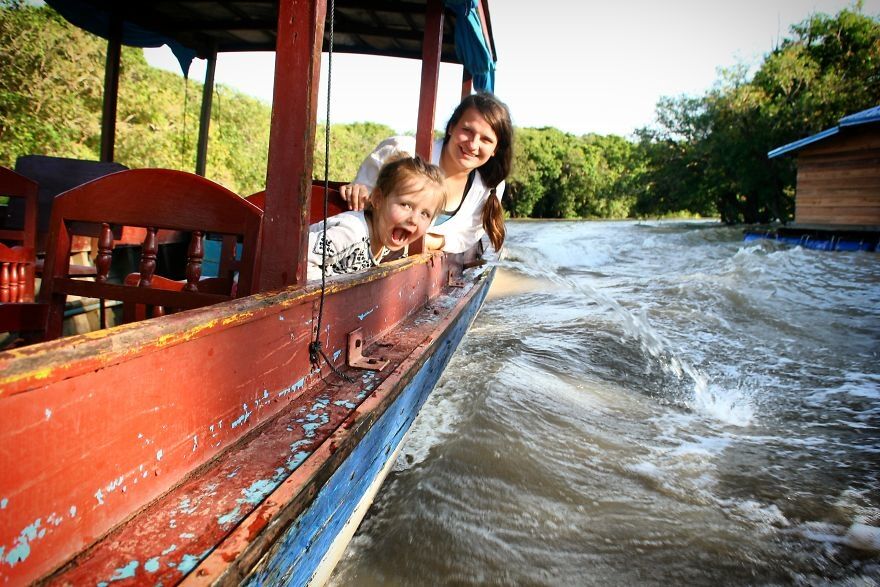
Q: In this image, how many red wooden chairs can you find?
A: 3